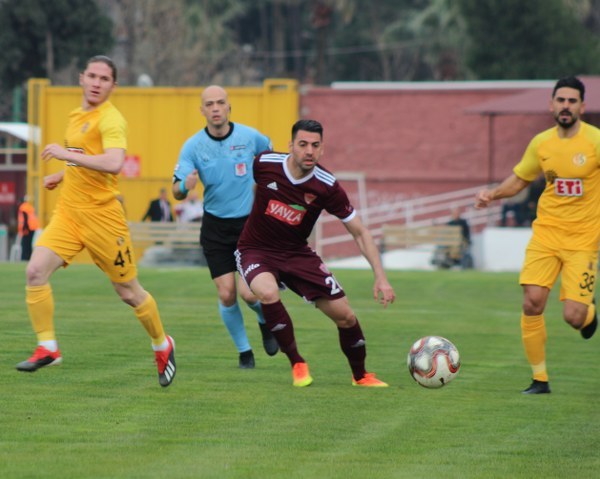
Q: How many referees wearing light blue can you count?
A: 1